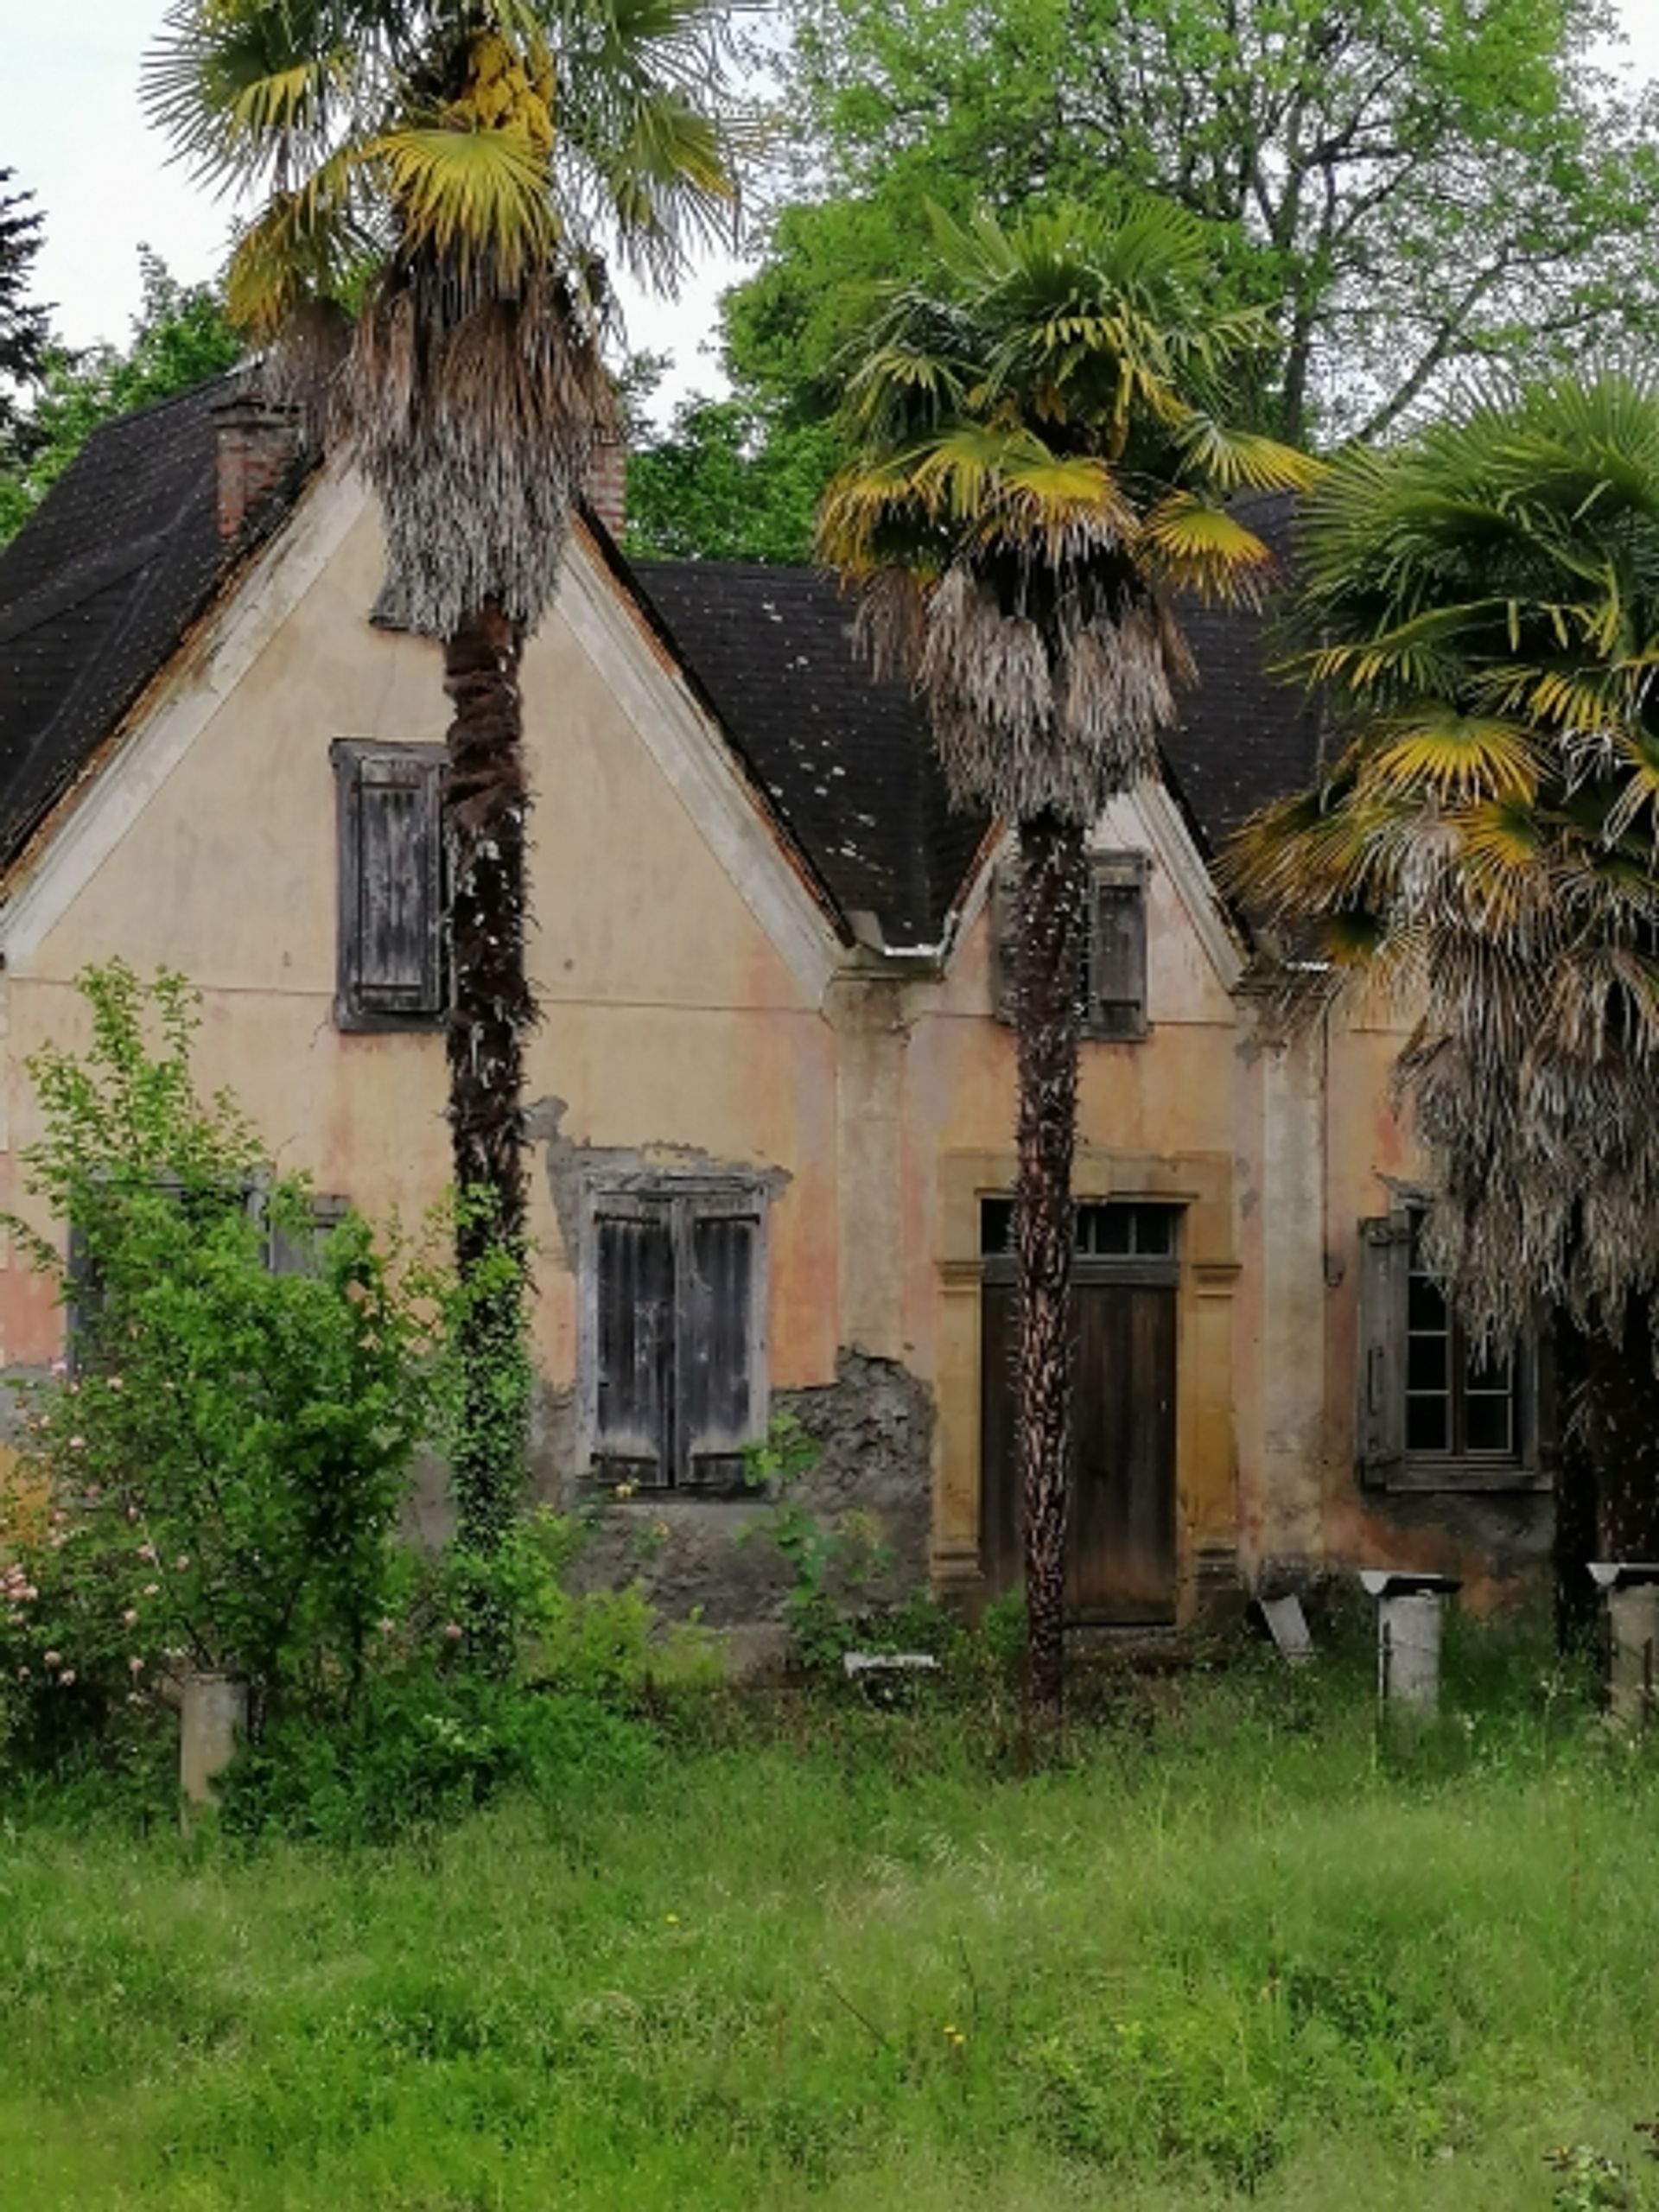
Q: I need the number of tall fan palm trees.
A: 3